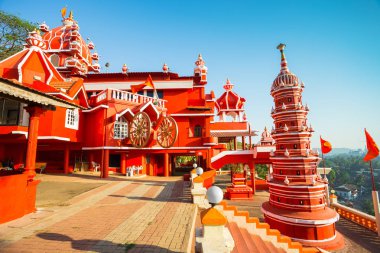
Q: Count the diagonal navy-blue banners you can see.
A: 0